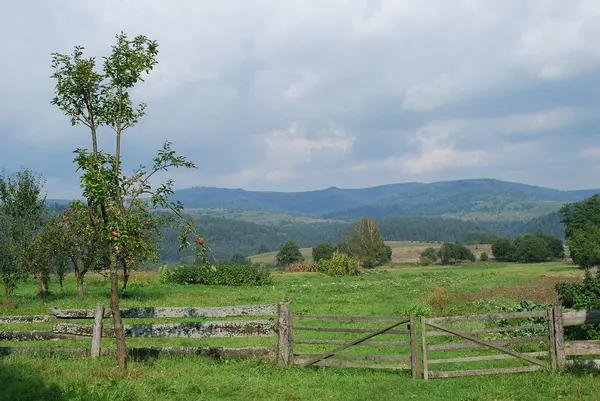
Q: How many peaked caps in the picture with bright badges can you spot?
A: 0